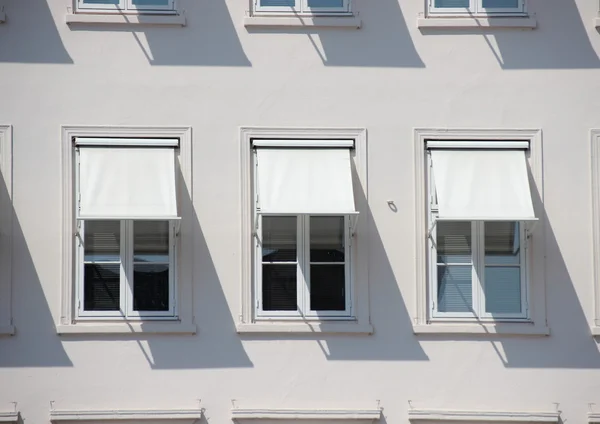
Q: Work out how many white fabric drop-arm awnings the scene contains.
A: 3